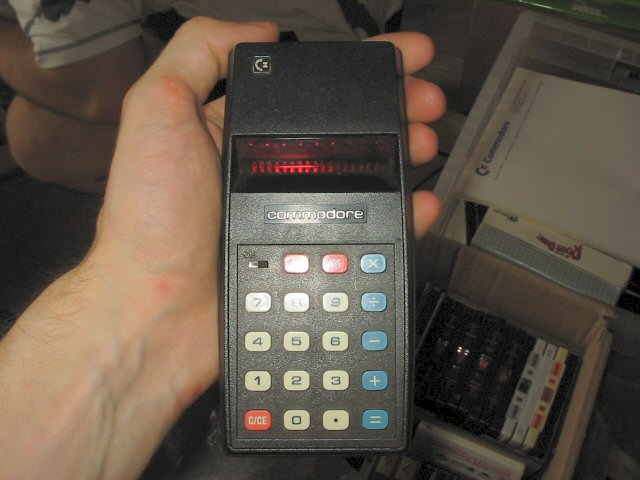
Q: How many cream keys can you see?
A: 11